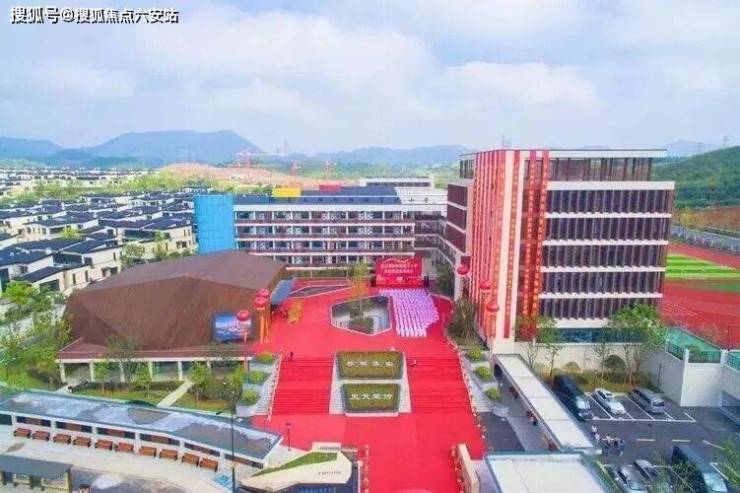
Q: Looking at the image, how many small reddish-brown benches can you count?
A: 10